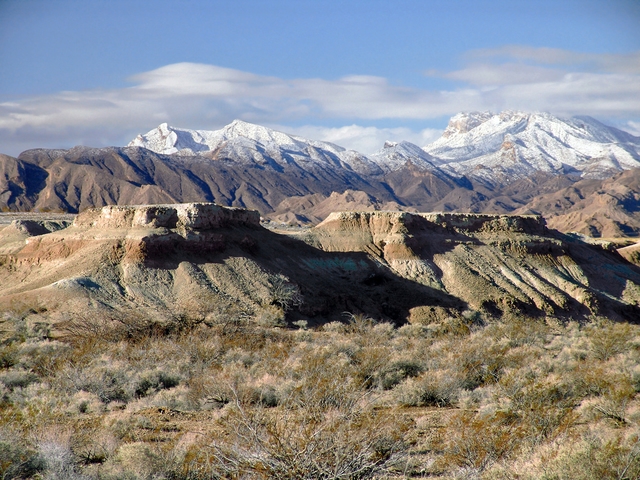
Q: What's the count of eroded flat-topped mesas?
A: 2